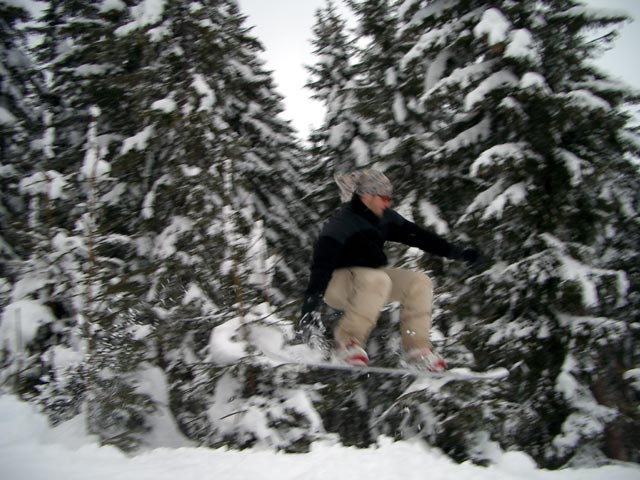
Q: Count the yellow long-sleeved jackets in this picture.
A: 0